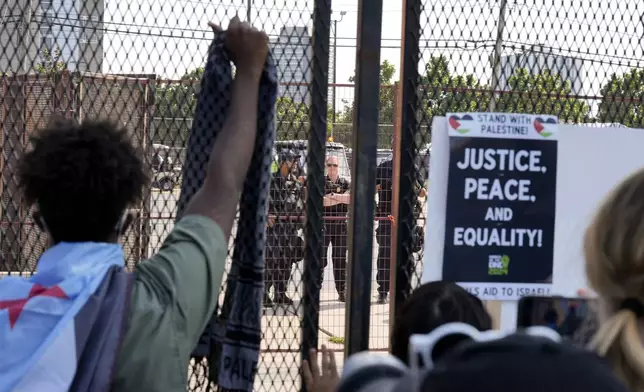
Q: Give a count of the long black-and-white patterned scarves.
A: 1